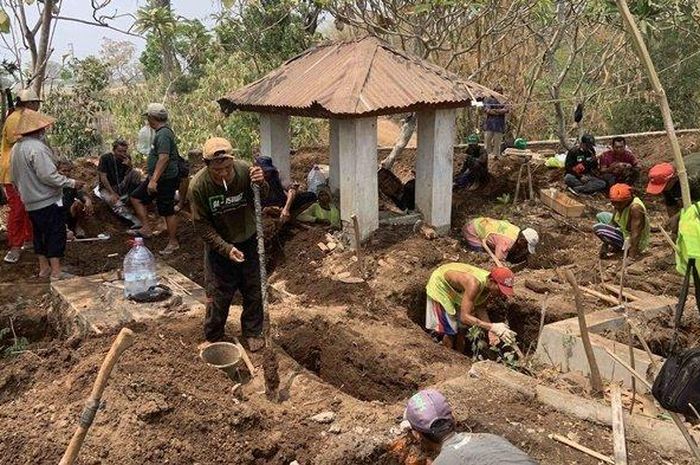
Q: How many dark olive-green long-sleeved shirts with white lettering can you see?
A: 1